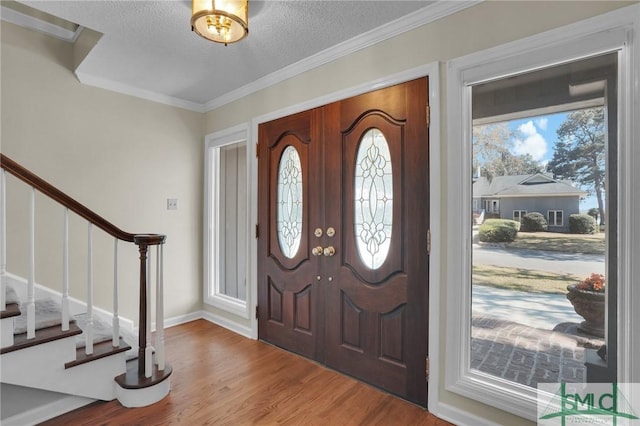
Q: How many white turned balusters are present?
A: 8